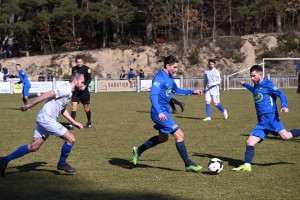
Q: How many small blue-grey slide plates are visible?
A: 0